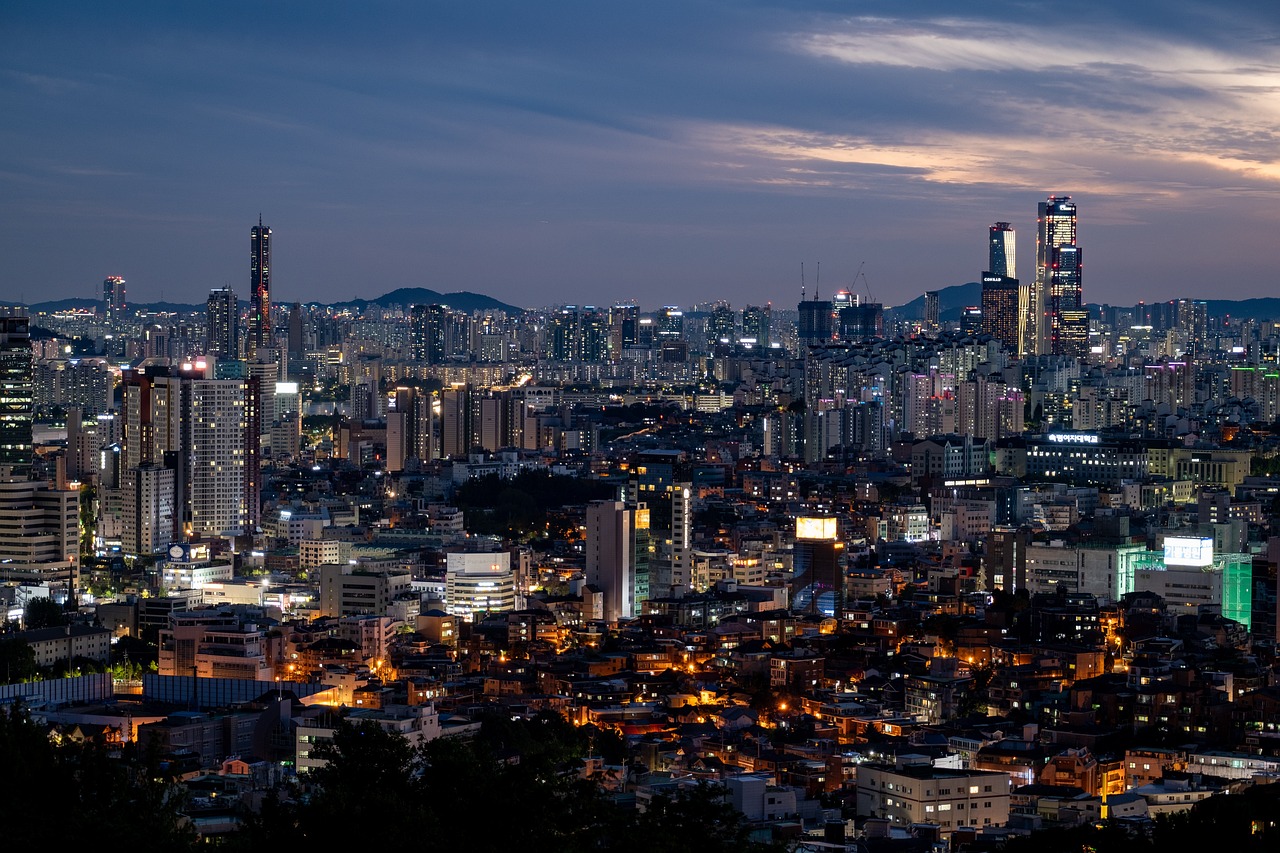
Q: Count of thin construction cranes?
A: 4